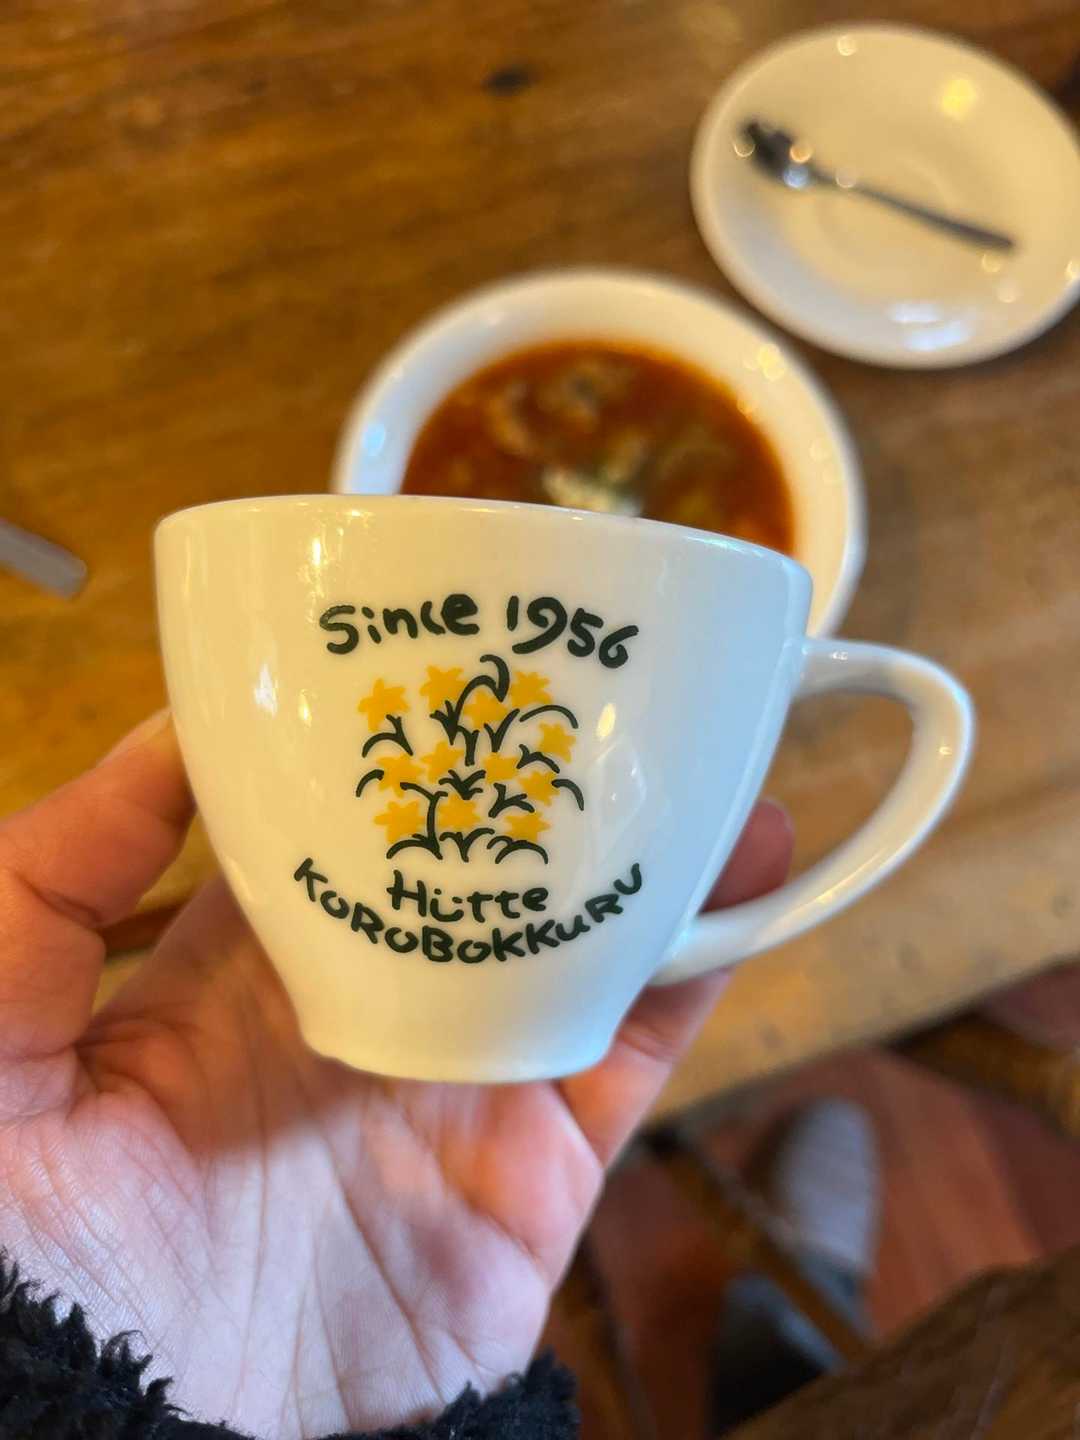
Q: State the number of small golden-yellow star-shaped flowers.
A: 12